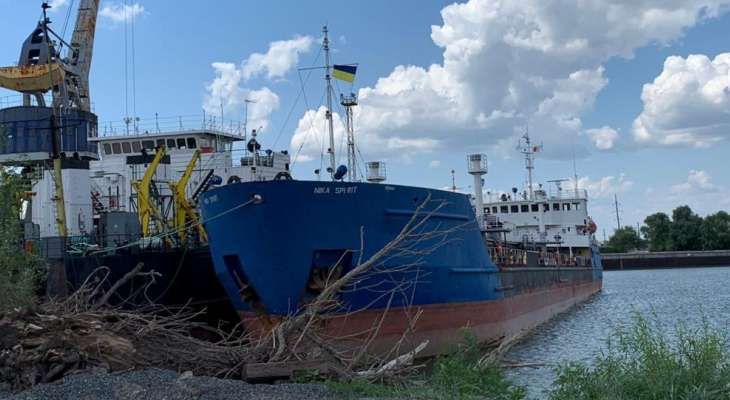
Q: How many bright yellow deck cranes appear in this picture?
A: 2